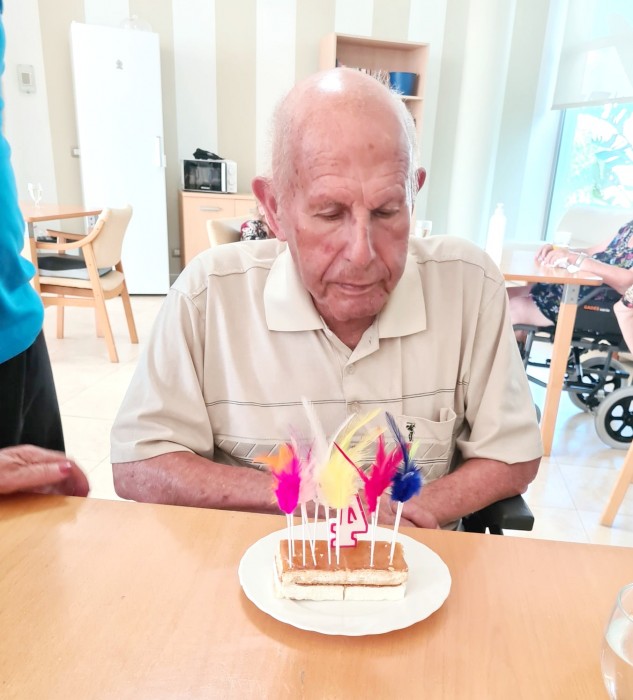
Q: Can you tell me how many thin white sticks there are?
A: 10